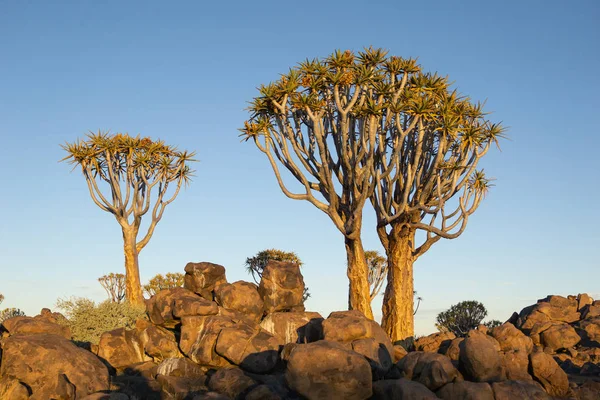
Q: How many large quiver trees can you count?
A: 3